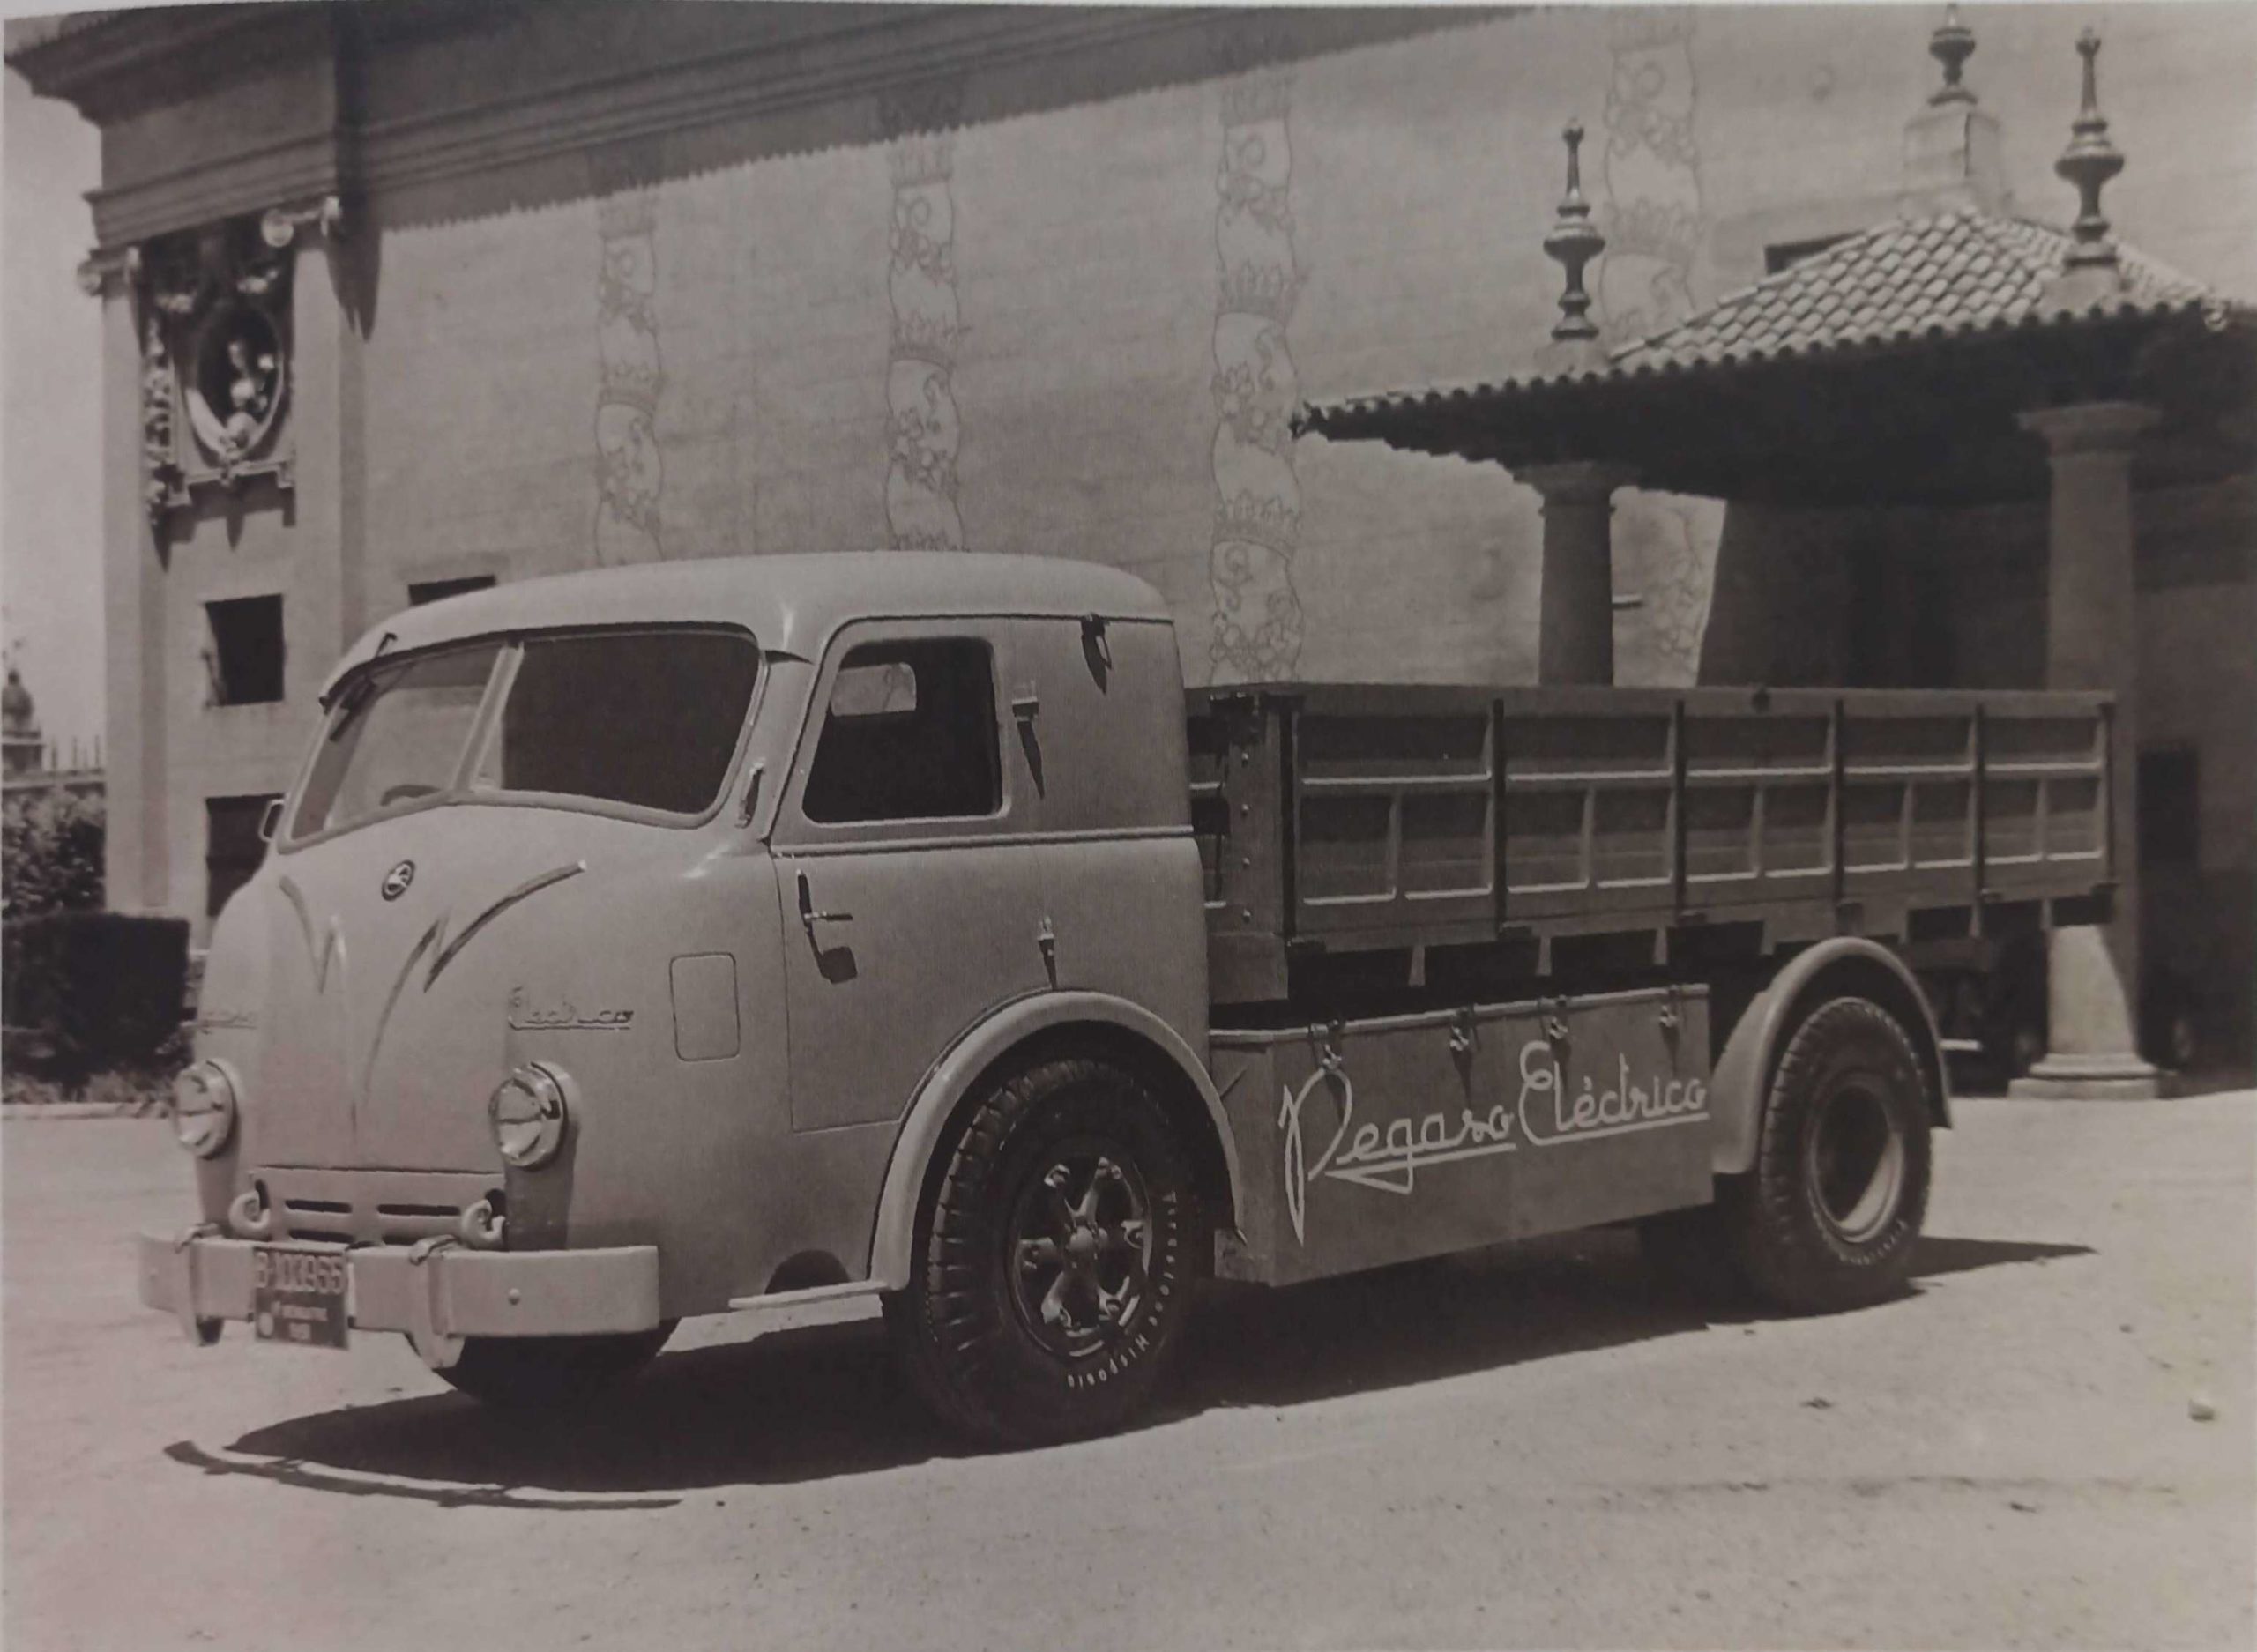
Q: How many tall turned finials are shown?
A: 3